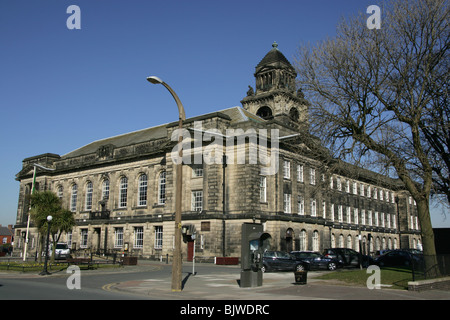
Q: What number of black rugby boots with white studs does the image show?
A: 0